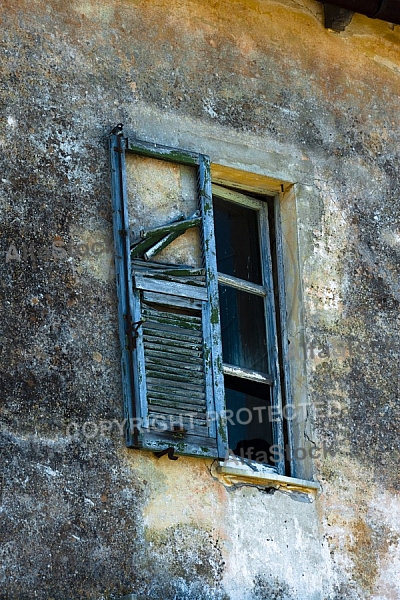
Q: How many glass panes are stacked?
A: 3